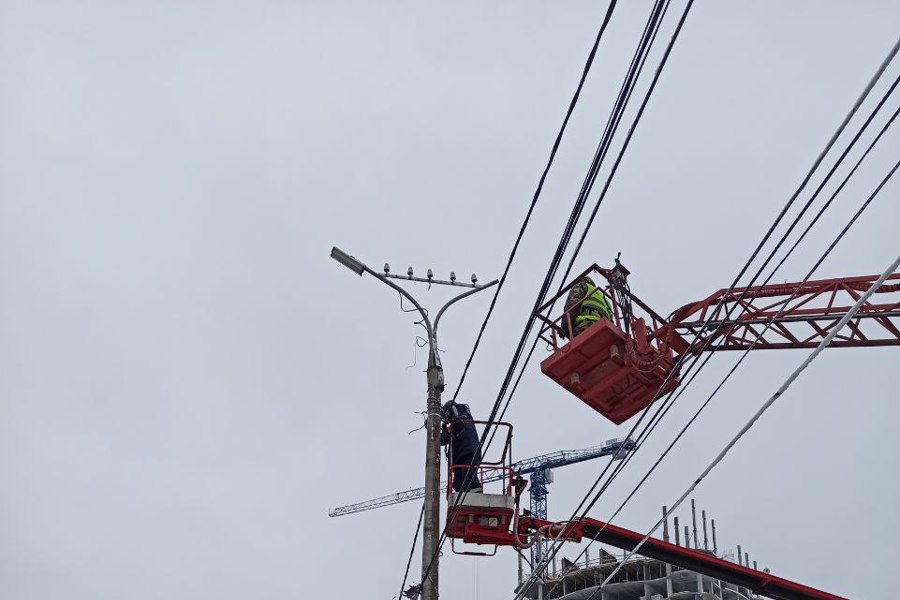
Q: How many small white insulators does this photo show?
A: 5